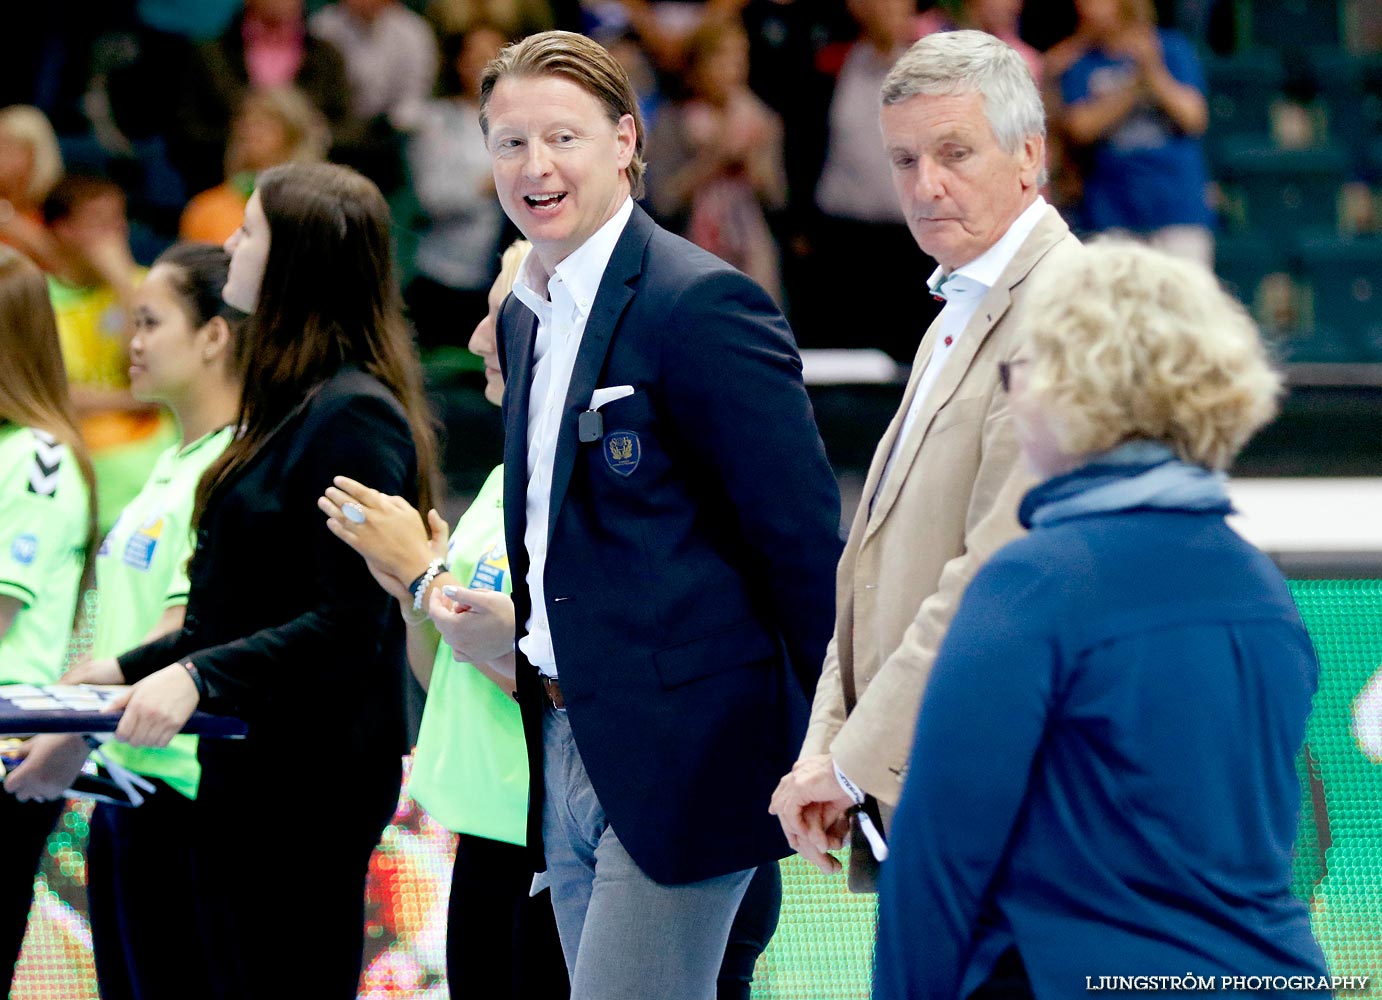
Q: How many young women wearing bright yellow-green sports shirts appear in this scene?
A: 3